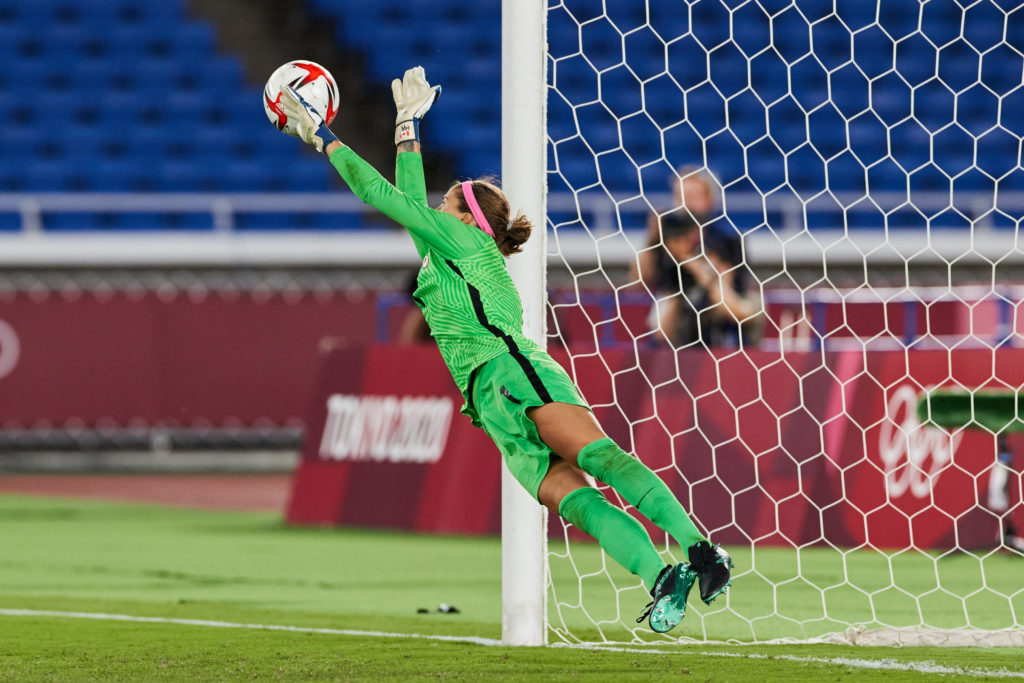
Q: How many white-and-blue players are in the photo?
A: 0